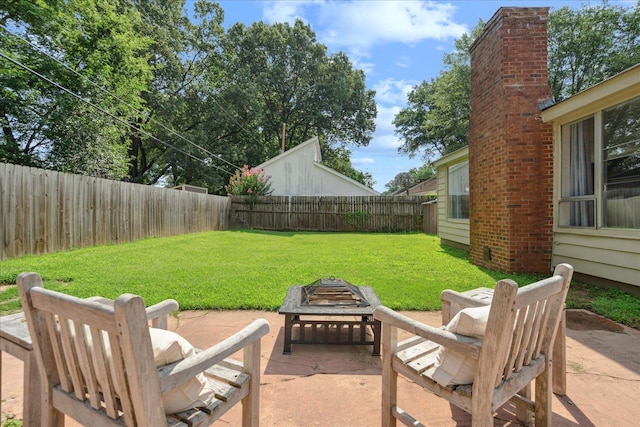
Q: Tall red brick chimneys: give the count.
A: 1